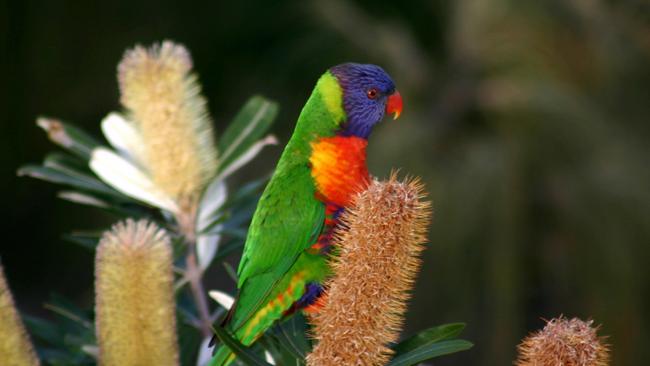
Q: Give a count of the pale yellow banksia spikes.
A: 3